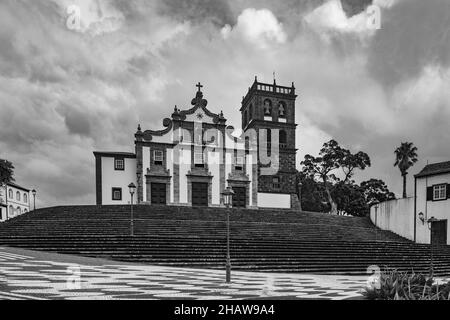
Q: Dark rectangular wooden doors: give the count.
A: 4